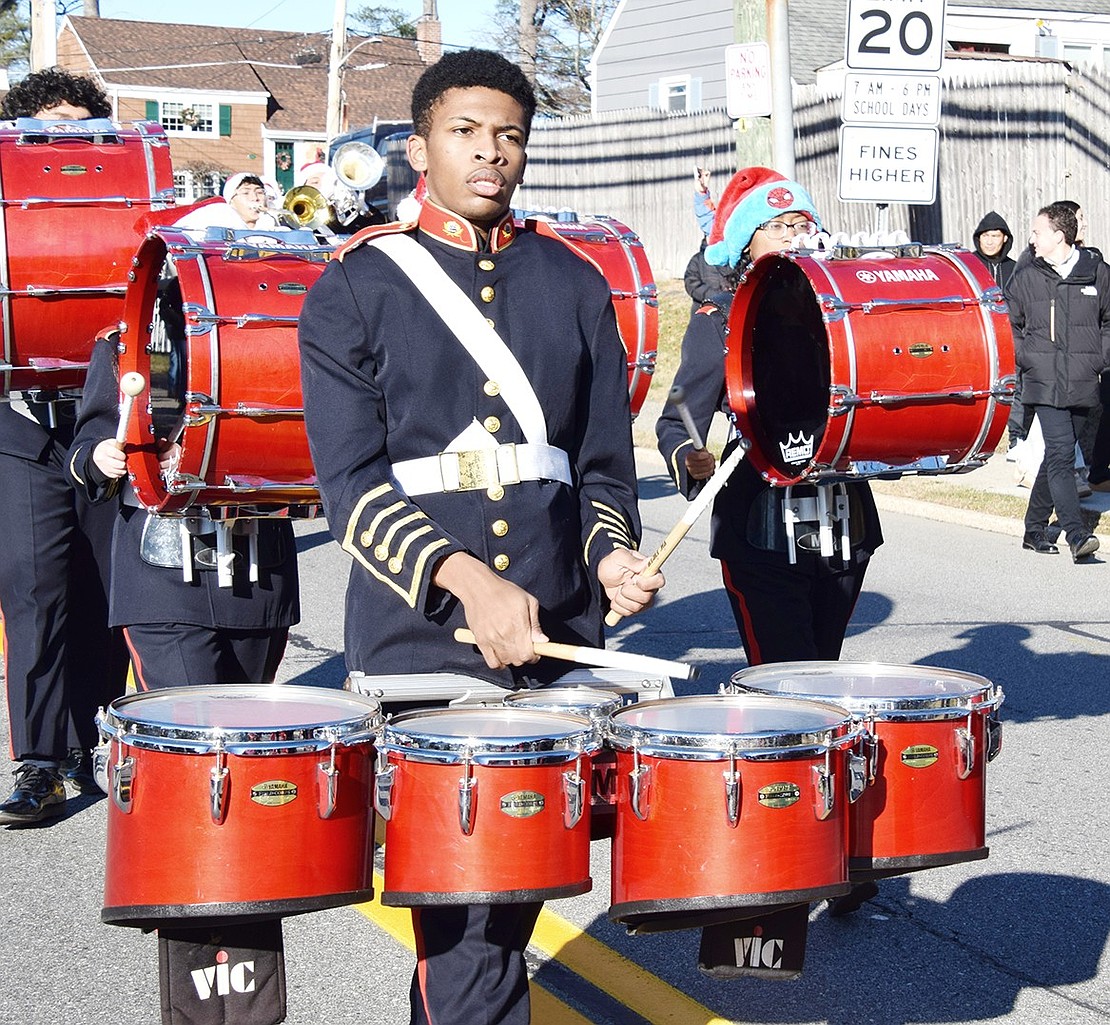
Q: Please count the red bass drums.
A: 4